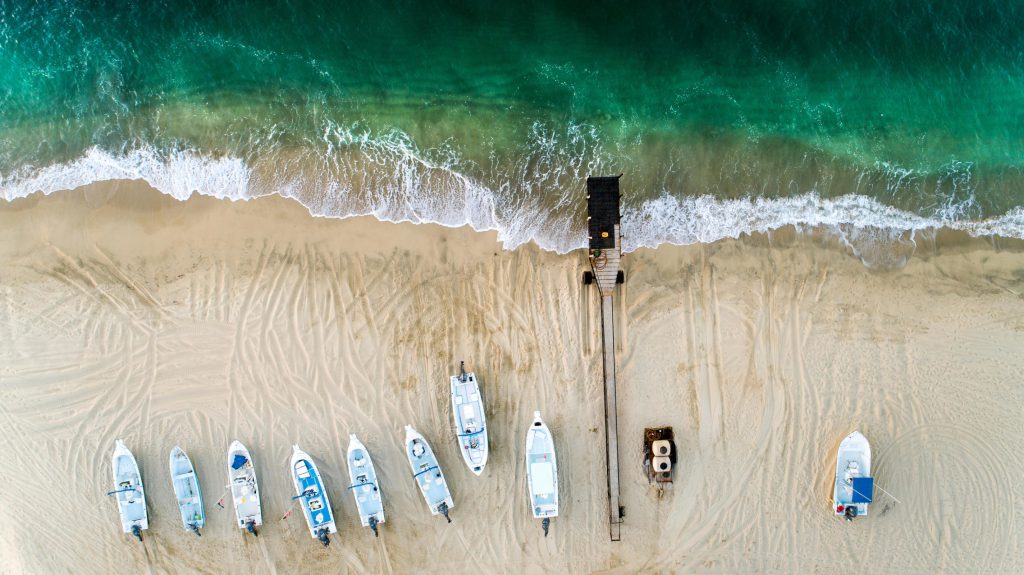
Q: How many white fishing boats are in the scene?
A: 9